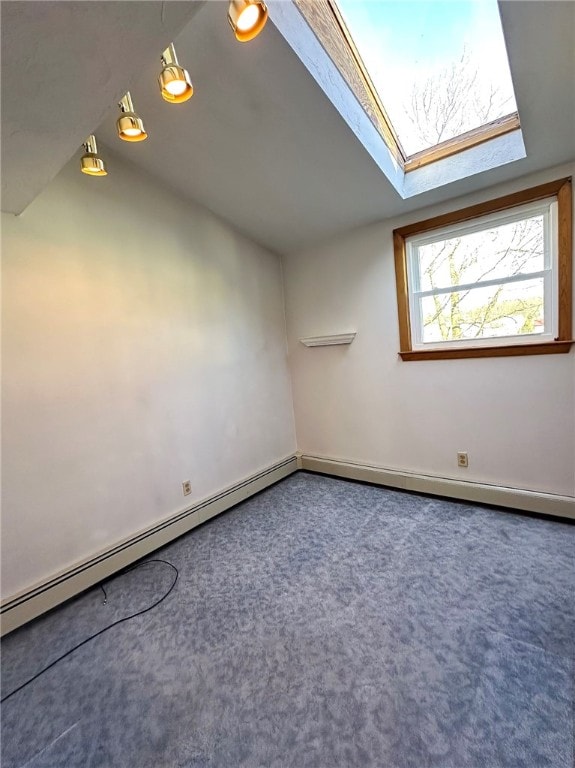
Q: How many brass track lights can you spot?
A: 4